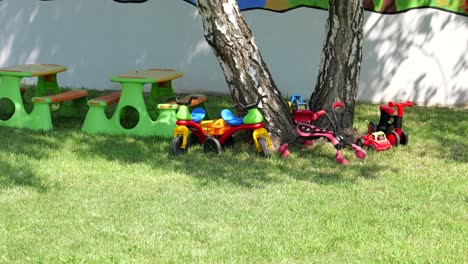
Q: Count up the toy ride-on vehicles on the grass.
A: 4